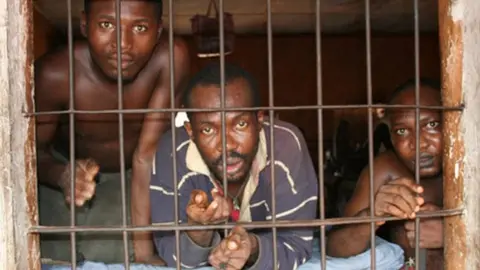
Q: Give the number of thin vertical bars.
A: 8